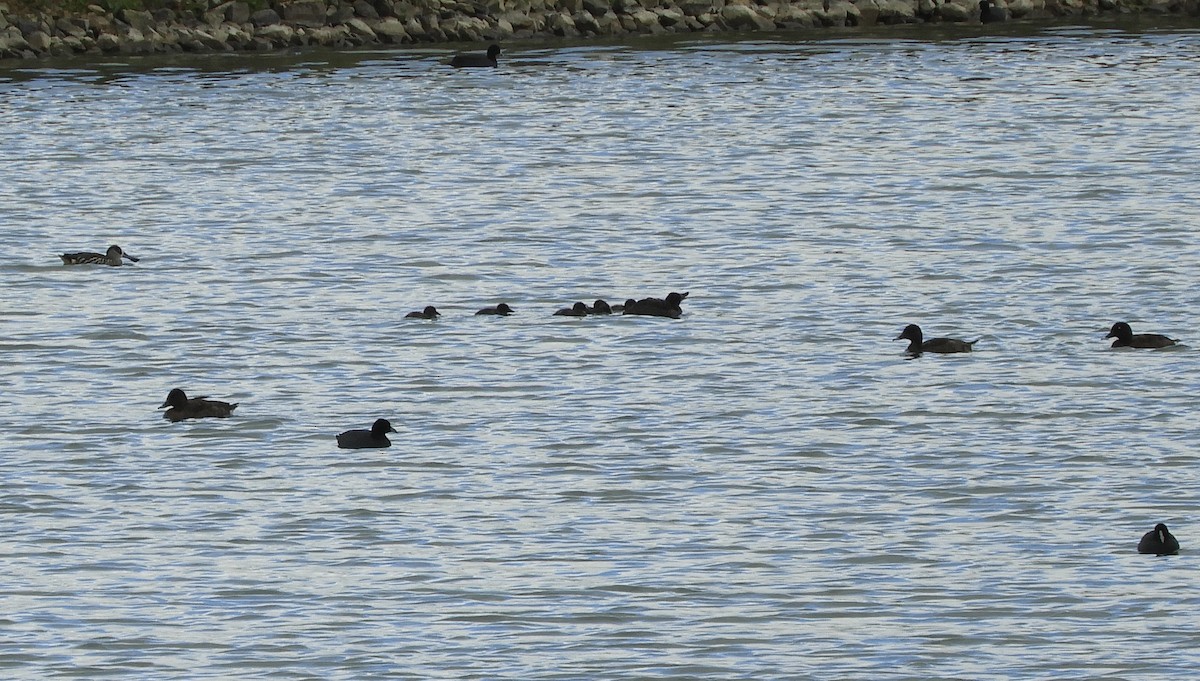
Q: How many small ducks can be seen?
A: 5